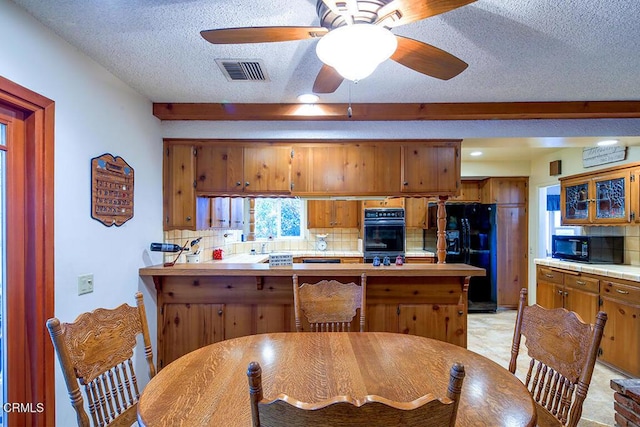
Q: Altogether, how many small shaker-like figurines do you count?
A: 3